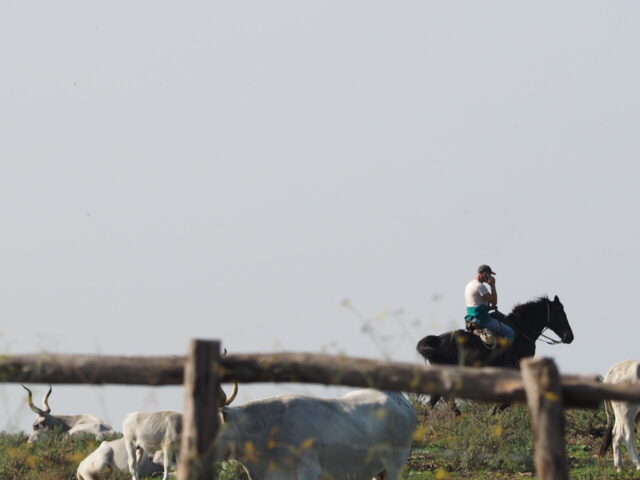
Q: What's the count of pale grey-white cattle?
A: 5